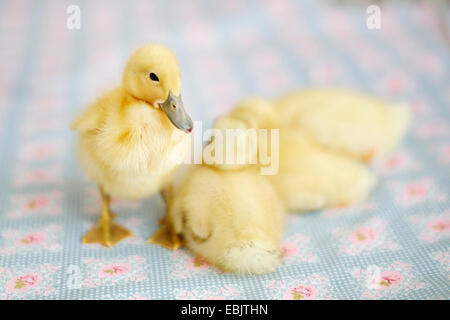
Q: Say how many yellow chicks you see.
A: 4